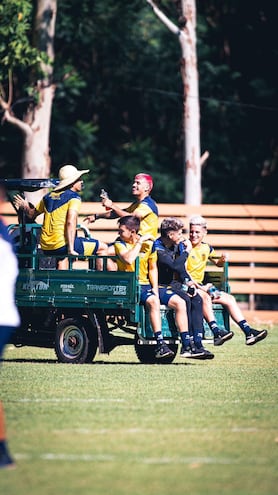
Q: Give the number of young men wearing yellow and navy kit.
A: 4